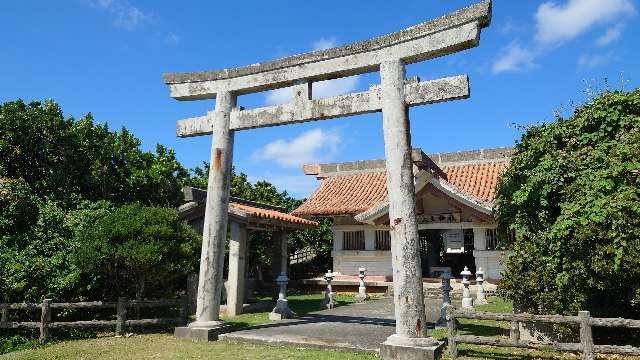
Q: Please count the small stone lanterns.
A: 6